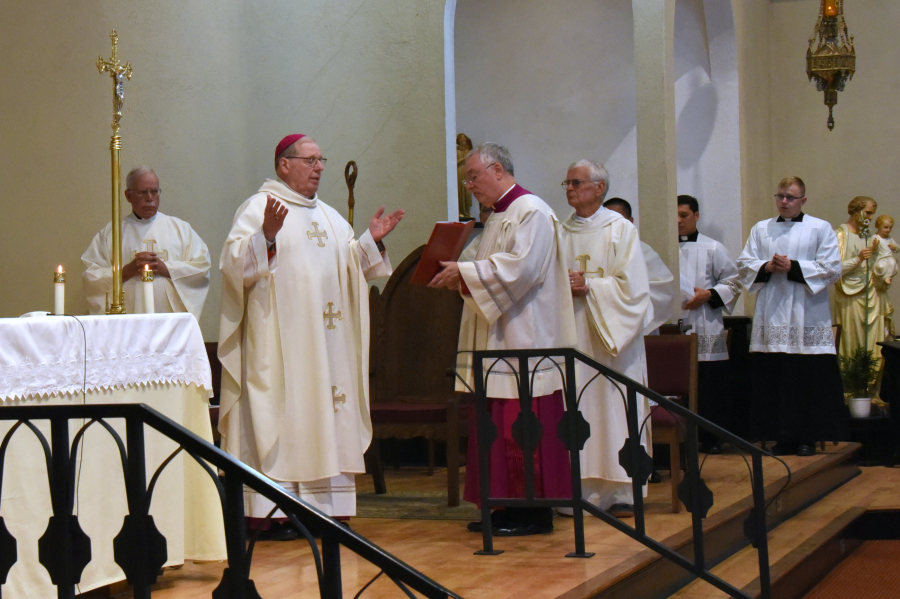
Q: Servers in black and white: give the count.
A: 2